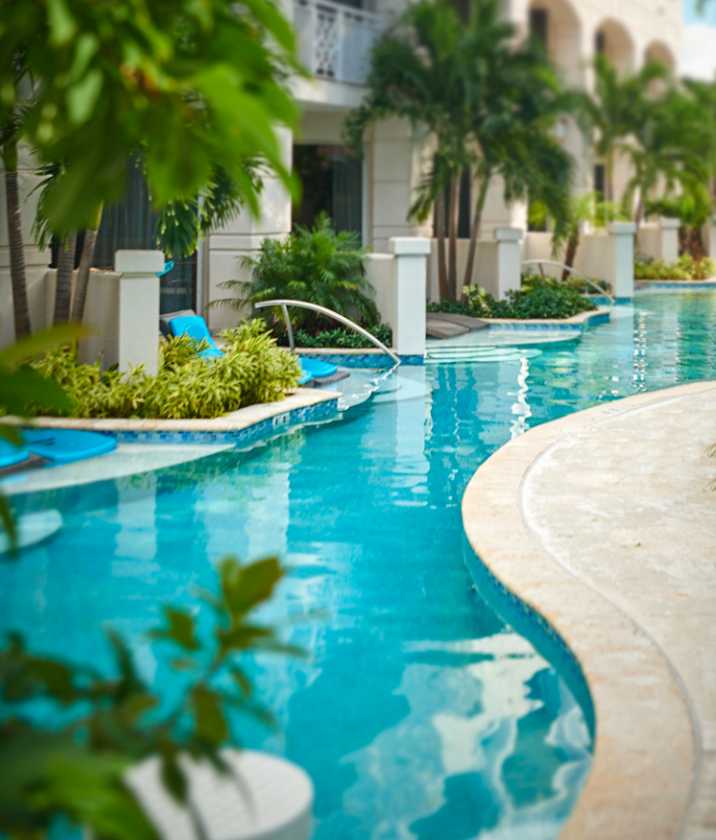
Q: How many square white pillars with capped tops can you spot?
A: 5